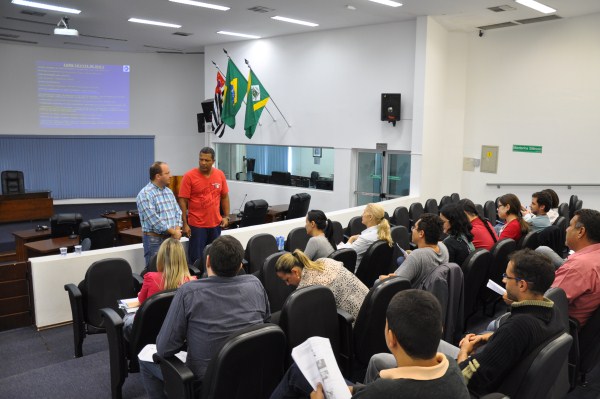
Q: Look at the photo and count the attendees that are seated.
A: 14